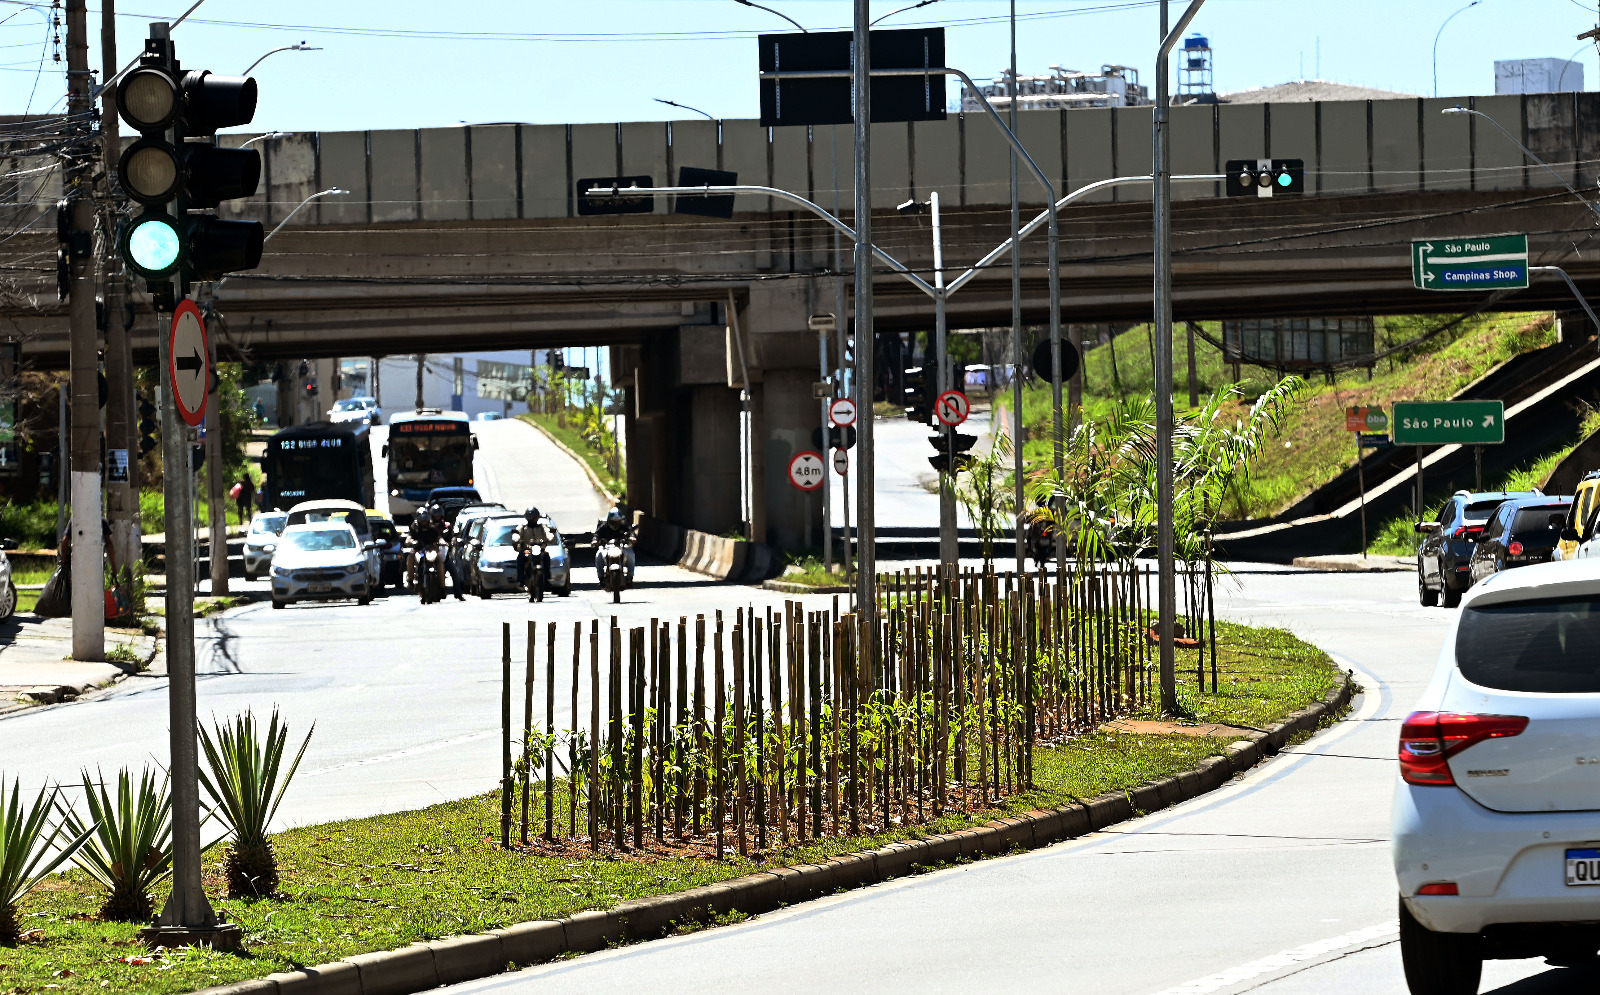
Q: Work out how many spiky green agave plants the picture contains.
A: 3